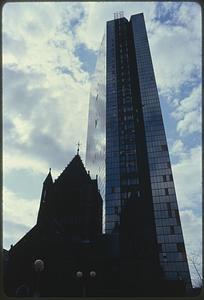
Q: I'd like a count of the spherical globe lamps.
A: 3